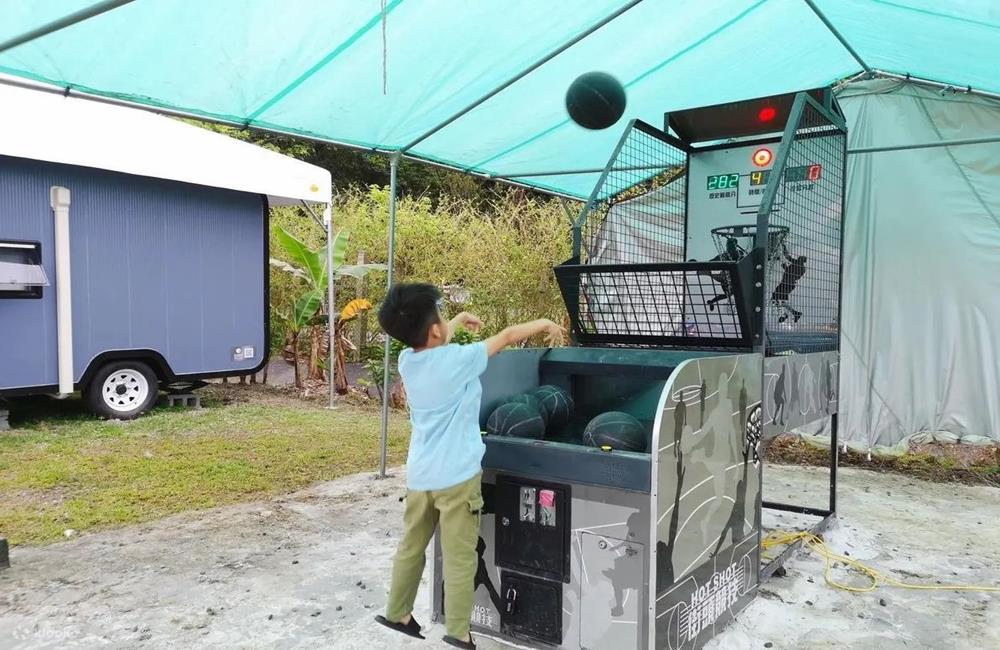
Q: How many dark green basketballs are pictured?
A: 5